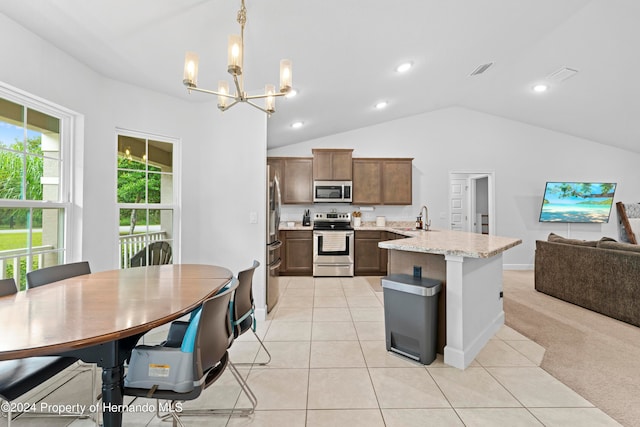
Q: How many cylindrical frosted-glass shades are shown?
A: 5